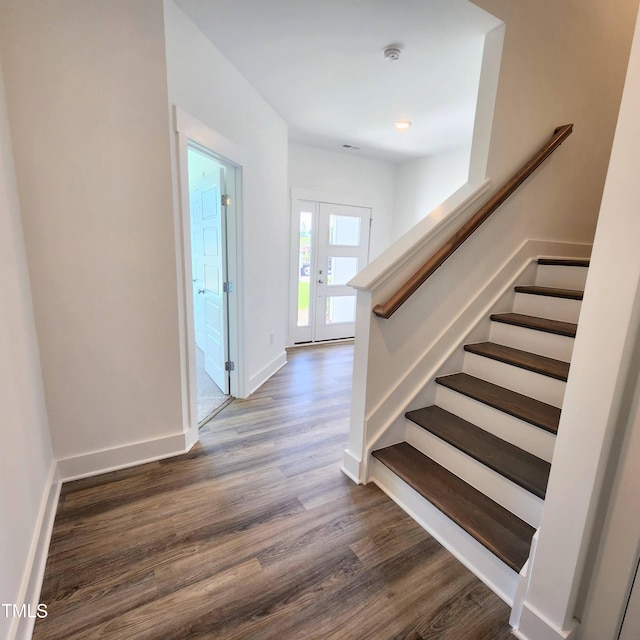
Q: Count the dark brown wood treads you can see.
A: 7